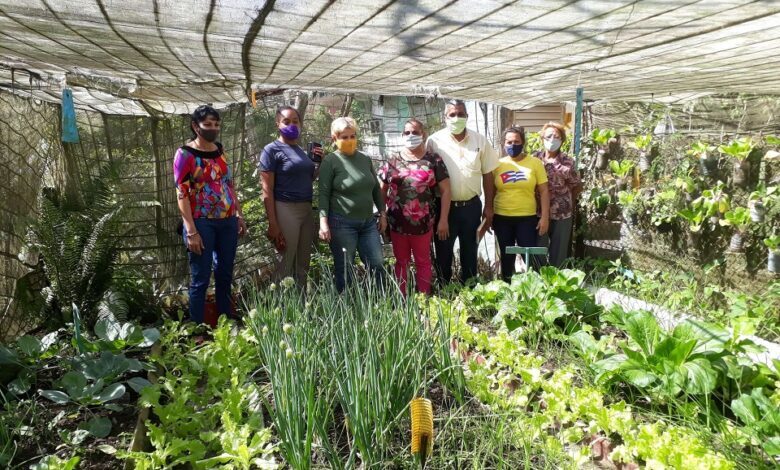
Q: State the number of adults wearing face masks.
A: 7